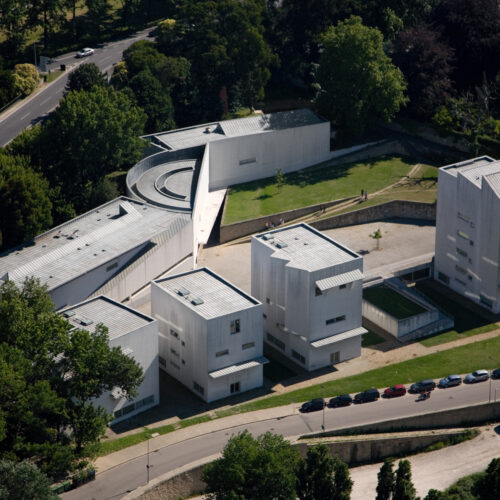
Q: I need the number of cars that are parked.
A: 8